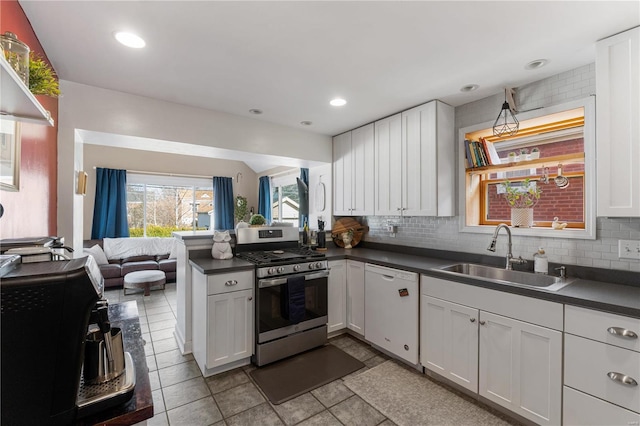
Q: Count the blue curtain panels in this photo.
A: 4